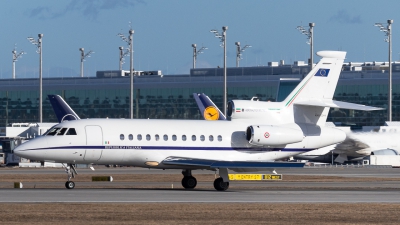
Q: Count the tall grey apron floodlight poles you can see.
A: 10